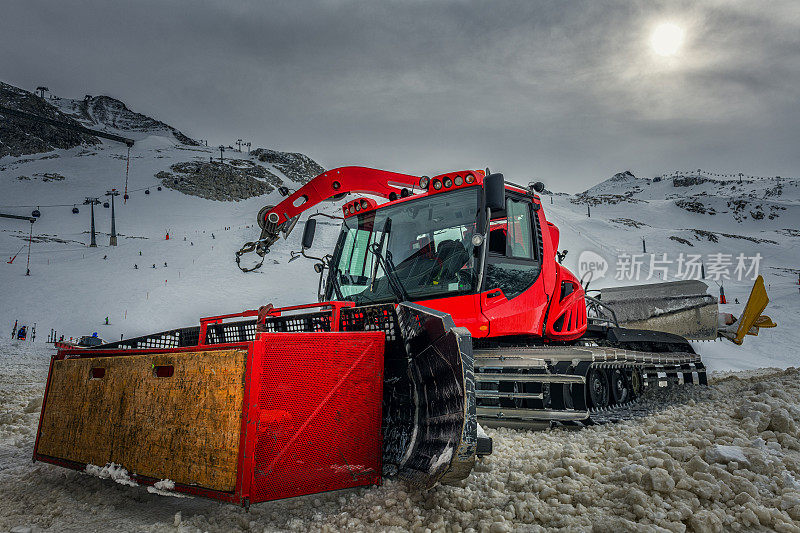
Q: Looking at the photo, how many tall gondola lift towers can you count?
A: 2